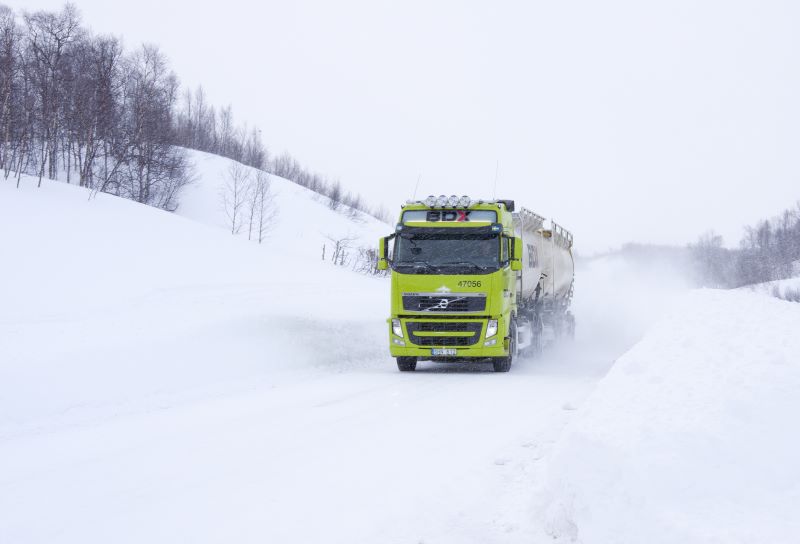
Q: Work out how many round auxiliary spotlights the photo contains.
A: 4